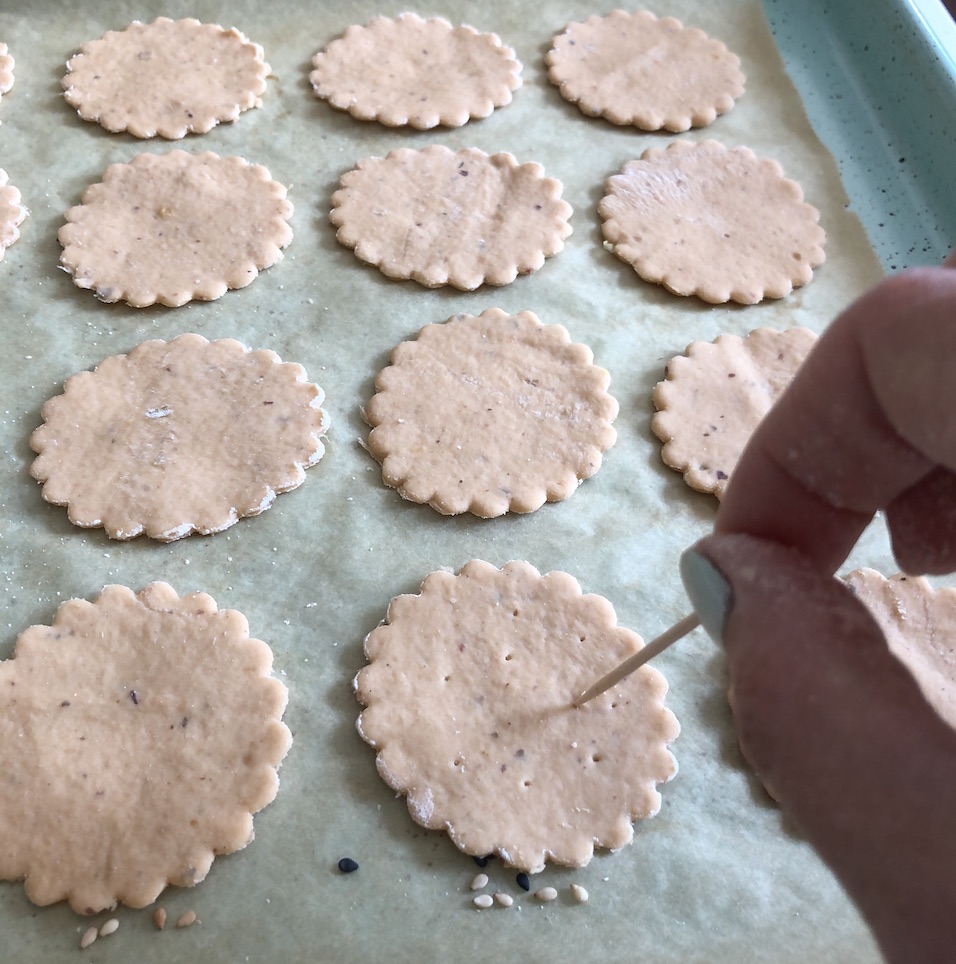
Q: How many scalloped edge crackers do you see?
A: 14